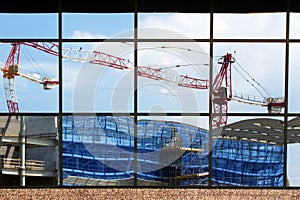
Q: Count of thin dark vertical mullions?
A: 4